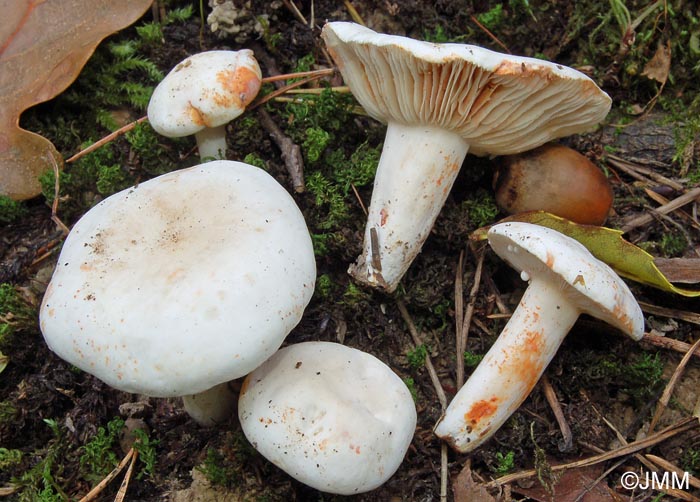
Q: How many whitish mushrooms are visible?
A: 5